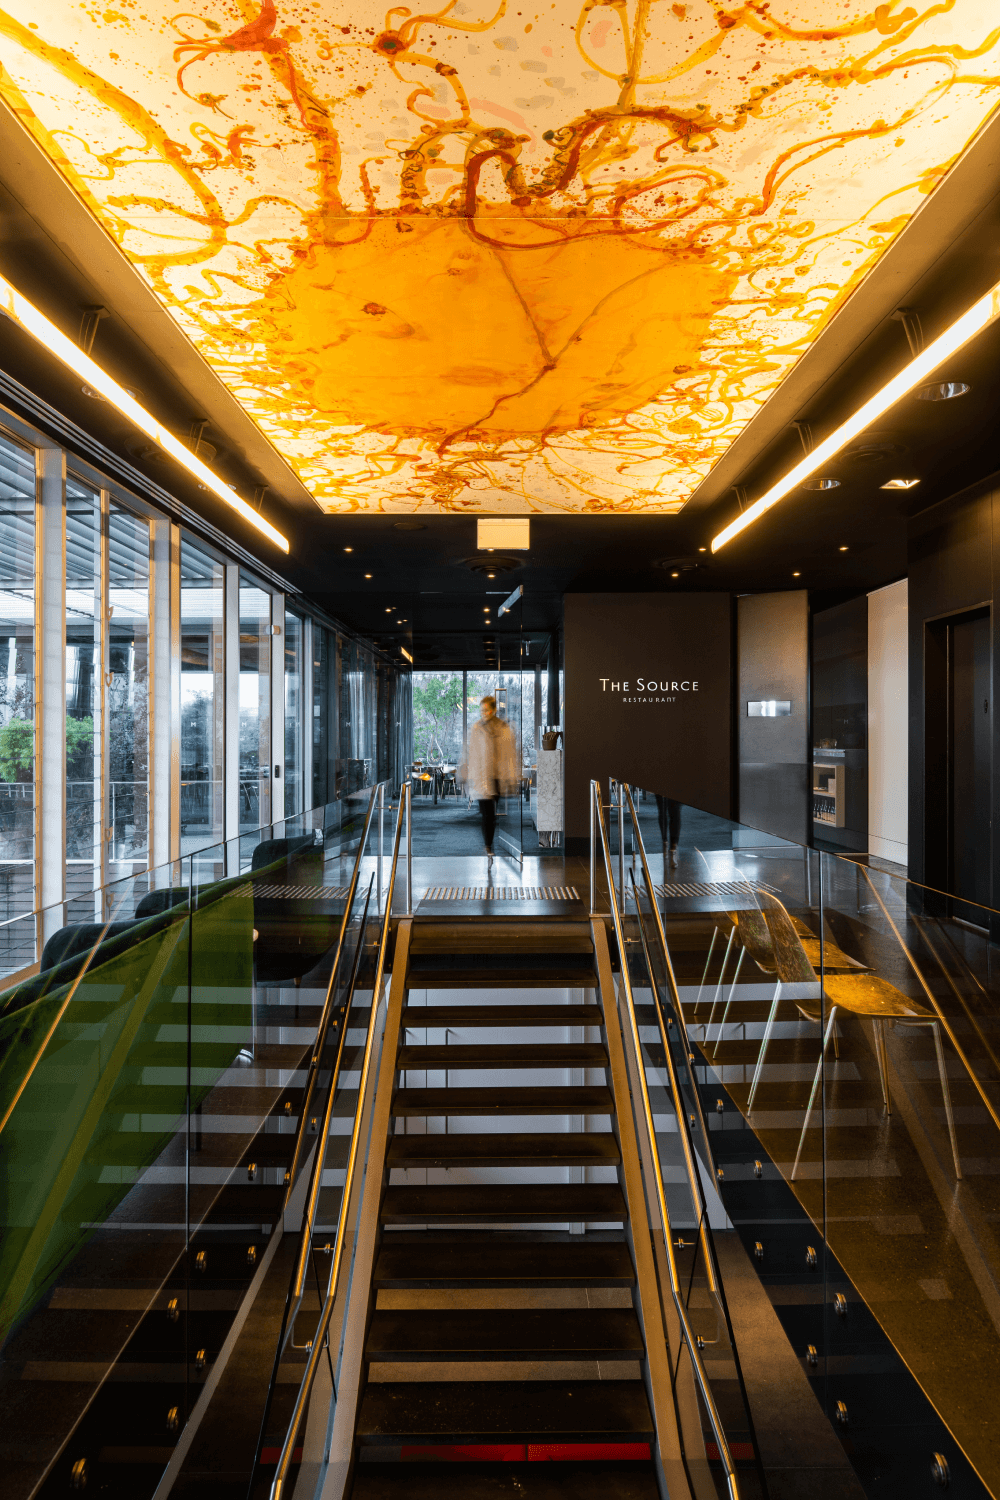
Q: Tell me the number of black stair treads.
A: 11